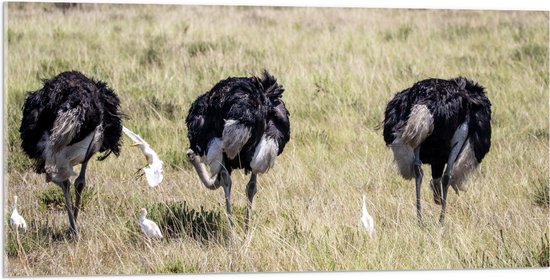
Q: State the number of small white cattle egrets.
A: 4